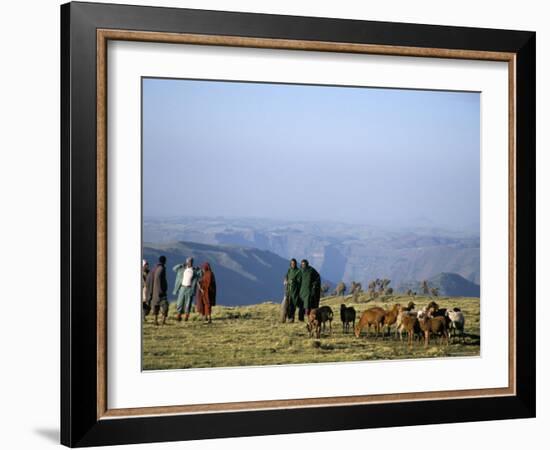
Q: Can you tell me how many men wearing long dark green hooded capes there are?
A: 2